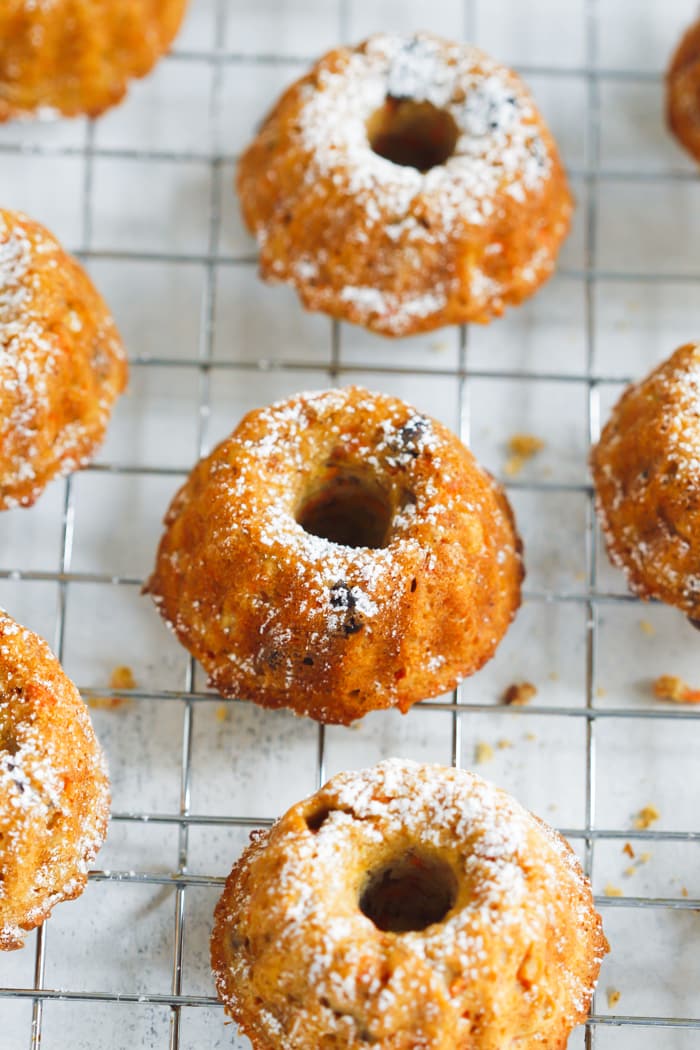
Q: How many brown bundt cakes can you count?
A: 8